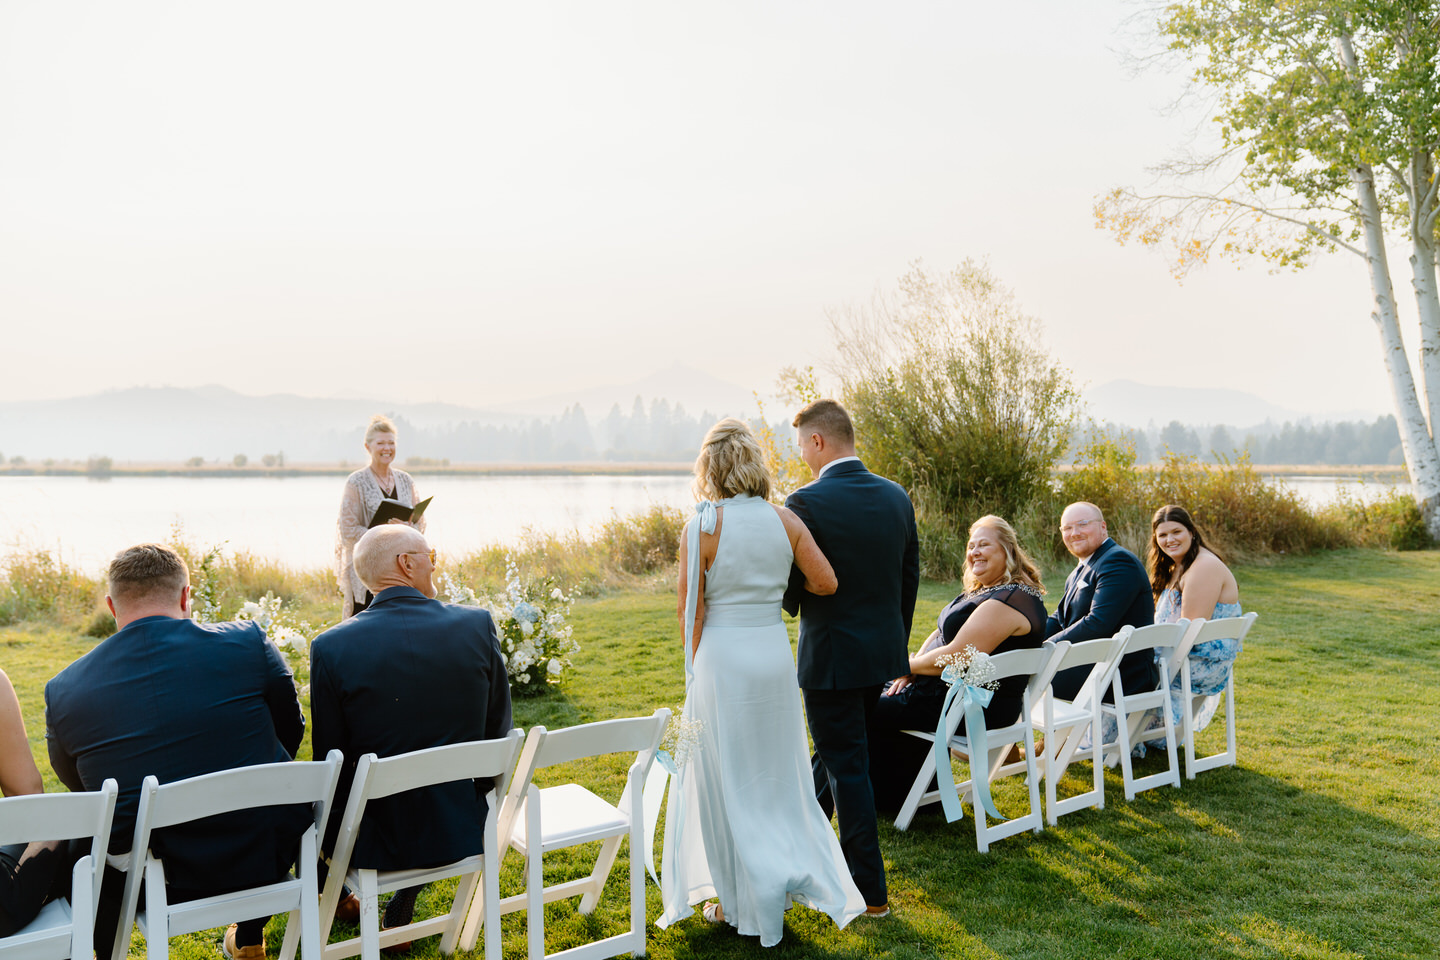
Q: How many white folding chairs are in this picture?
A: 8